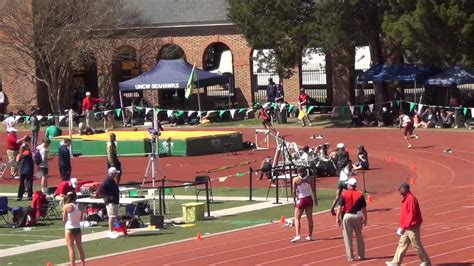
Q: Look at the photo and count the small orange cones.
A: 7